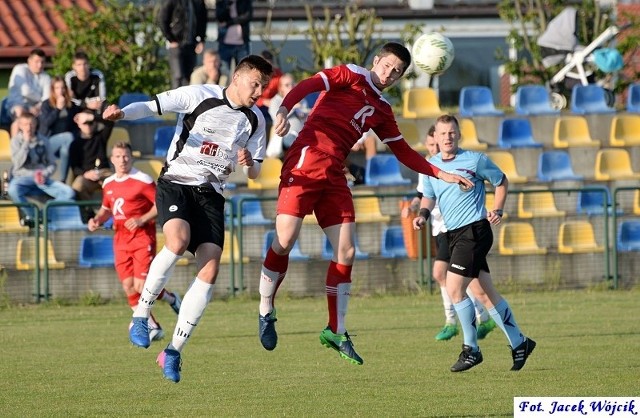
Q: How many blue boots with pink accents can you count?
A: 2